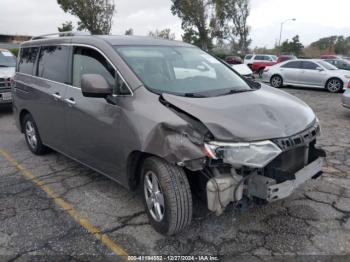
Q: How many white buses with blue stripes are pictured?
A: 0